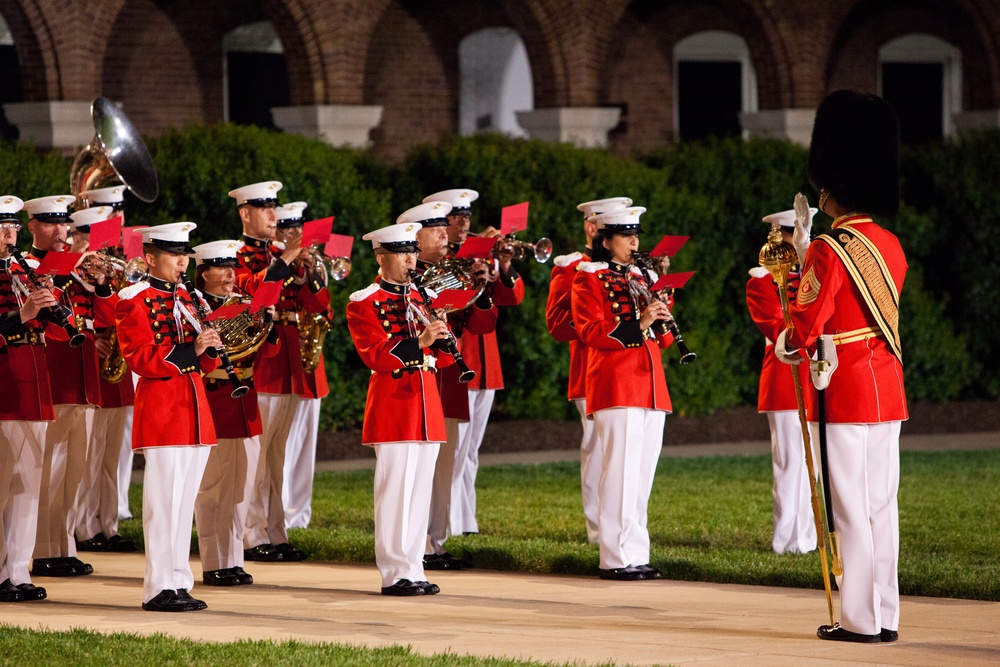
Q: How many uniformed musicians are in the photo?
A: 15